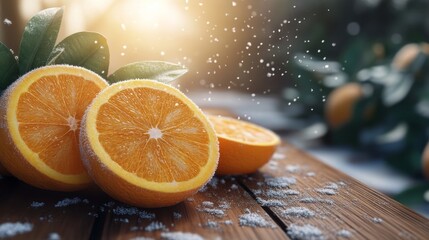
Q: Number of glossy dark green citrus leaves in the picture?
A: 4